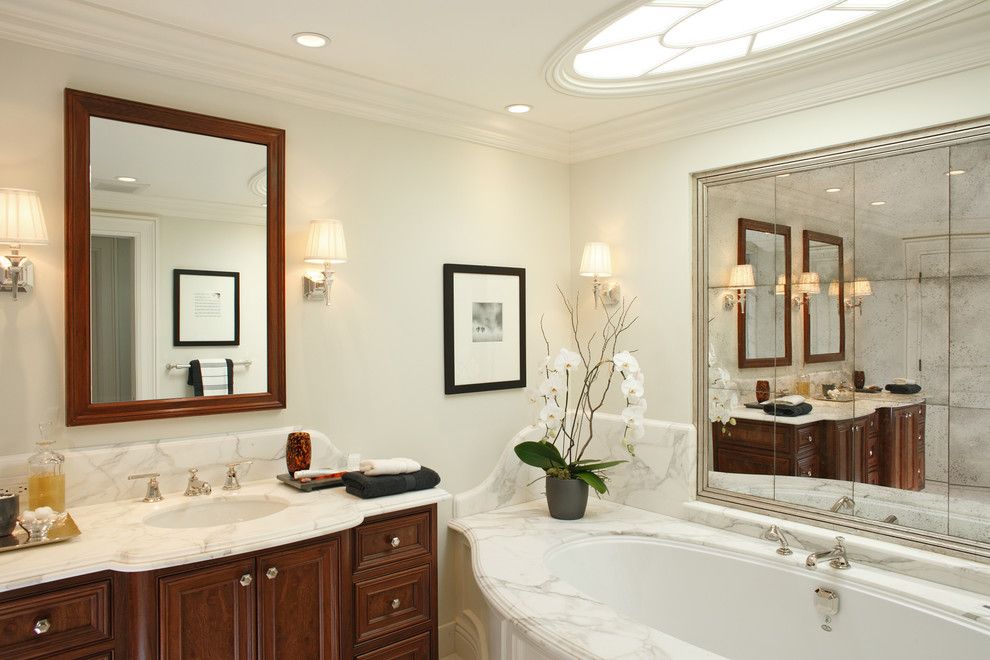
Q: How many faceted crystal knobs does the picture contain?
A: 5